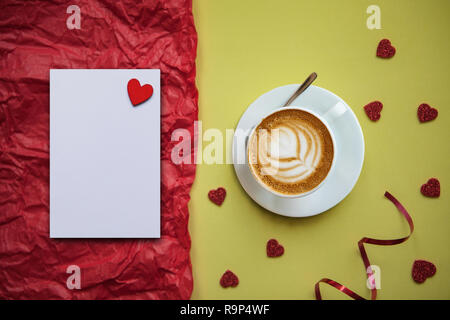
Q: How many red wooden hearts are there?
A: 1